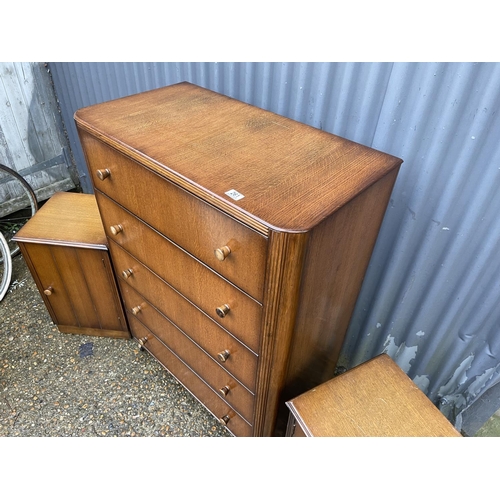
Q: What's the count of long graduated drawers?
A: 5